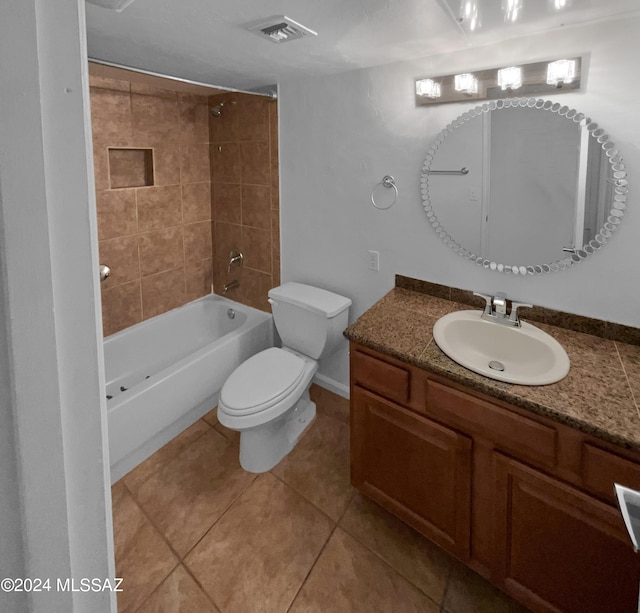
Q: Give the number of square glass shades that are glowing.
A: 4